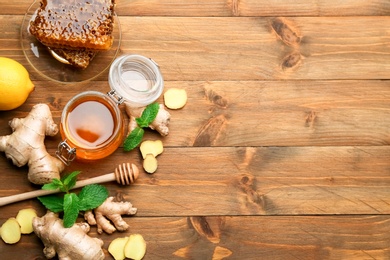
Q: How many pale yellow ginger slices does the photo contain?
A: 7